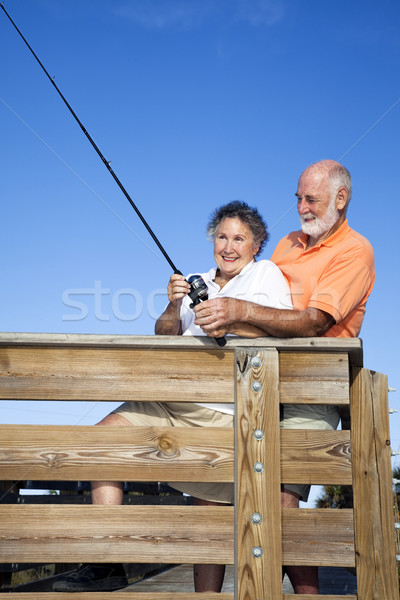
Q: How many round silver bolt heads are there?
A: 6